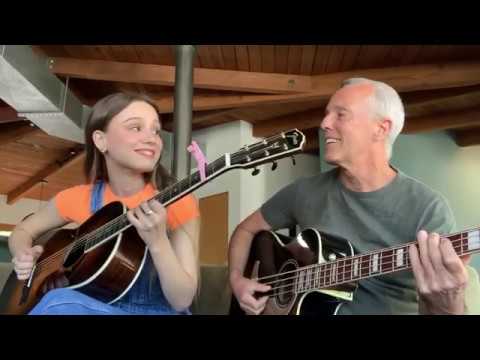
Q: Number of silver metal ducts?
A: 1